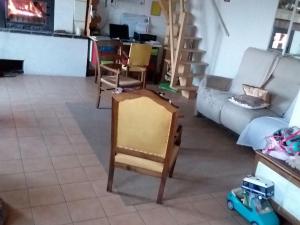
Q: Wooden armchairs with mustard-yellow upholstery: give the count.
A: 2